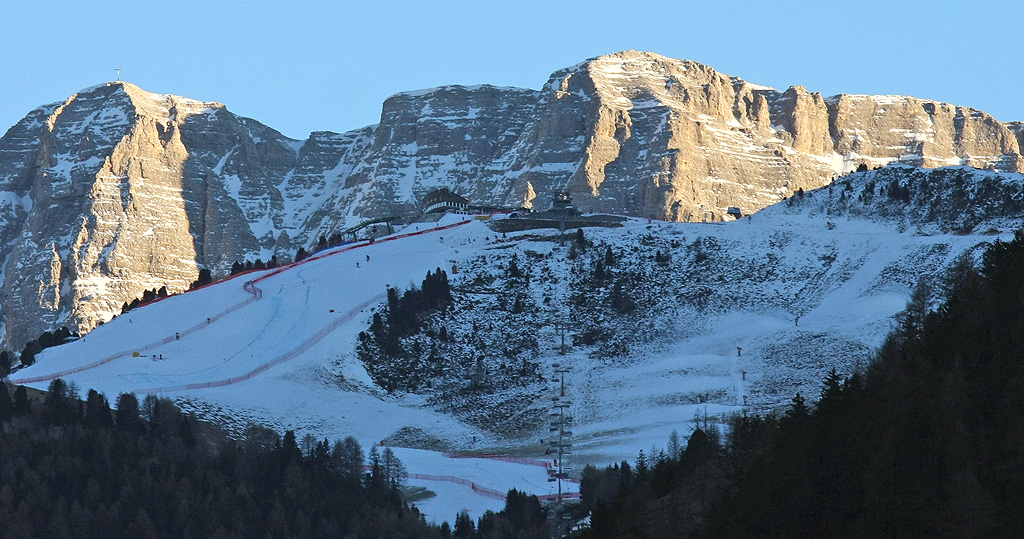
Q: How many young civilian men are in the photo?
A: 0